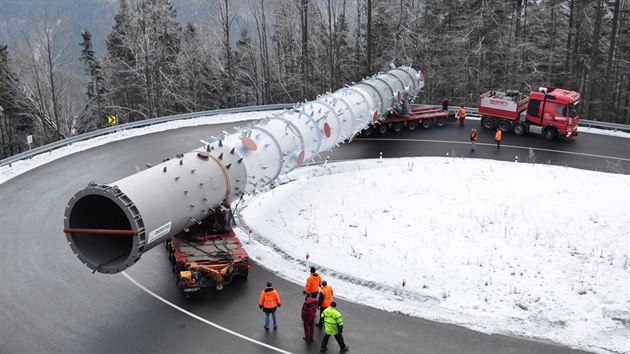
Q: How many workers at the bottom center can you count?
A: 5